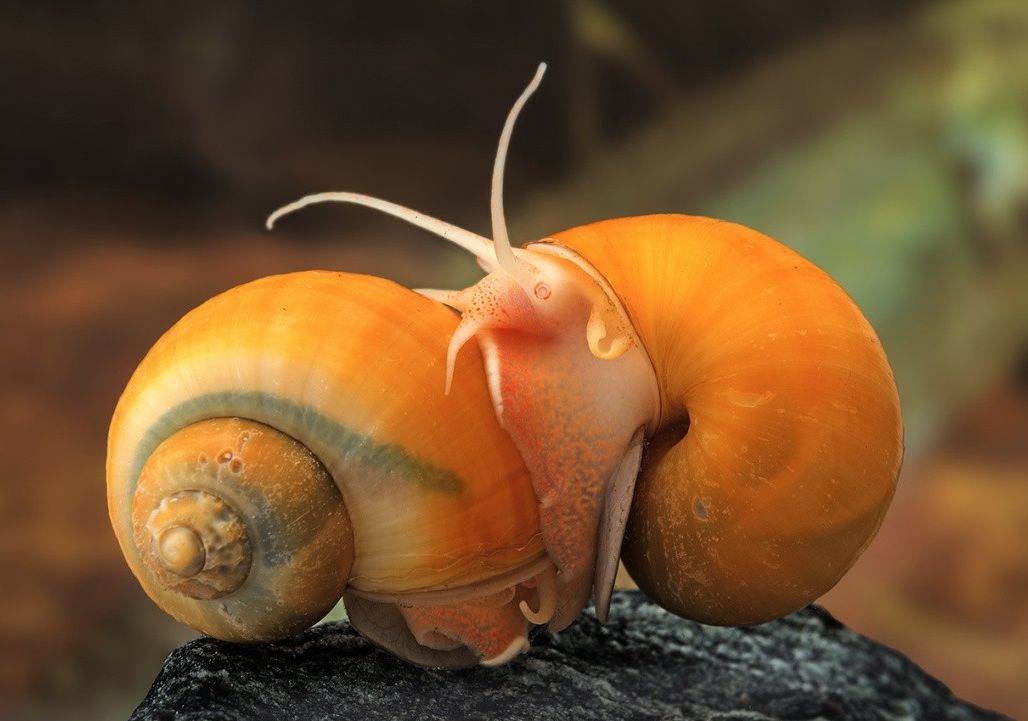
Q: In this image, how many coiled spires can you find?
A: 1